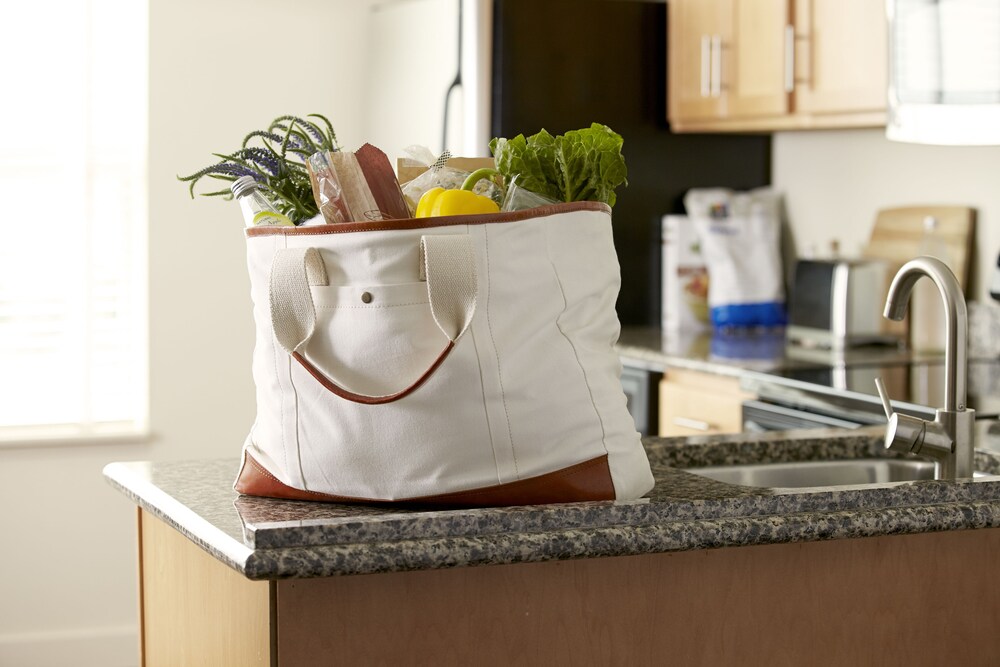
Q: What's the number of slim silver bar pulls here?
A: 4